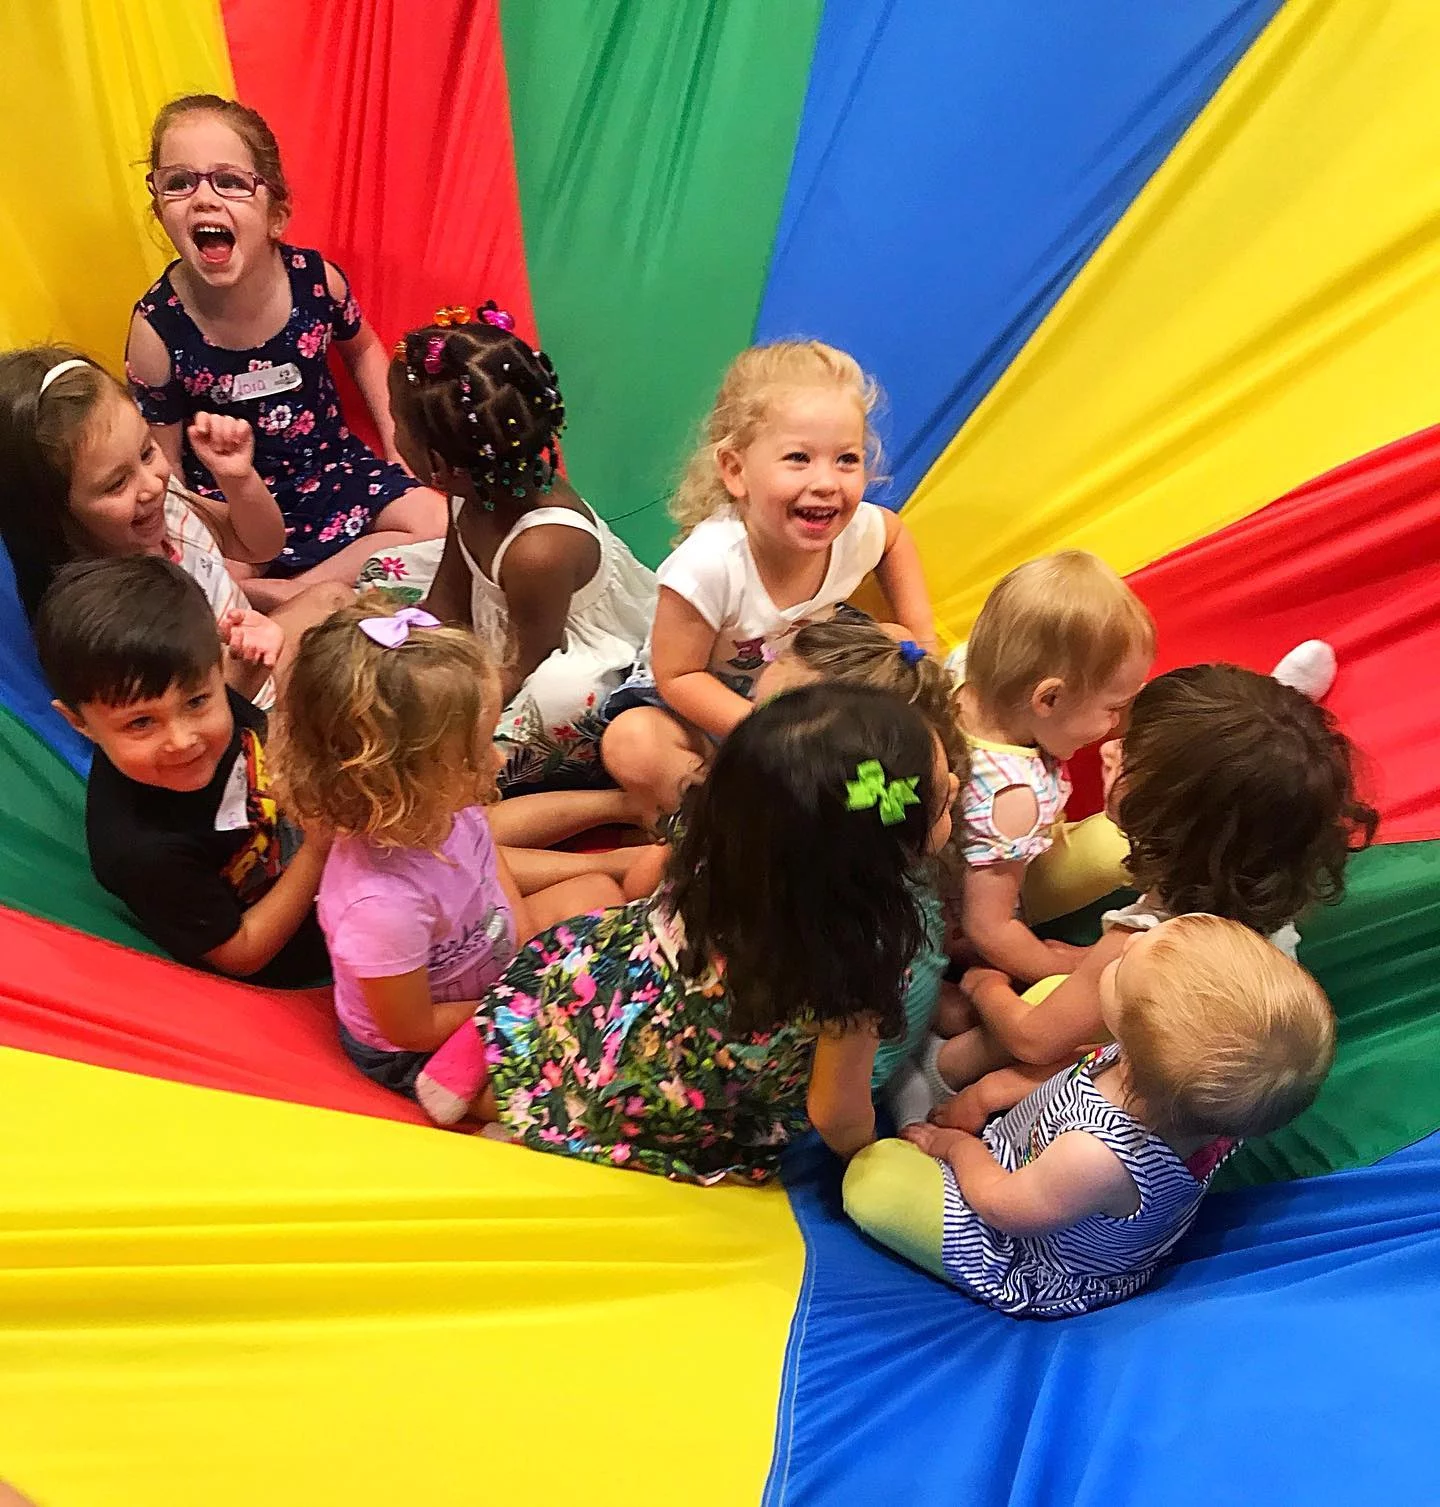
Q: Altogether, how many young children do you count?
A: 11